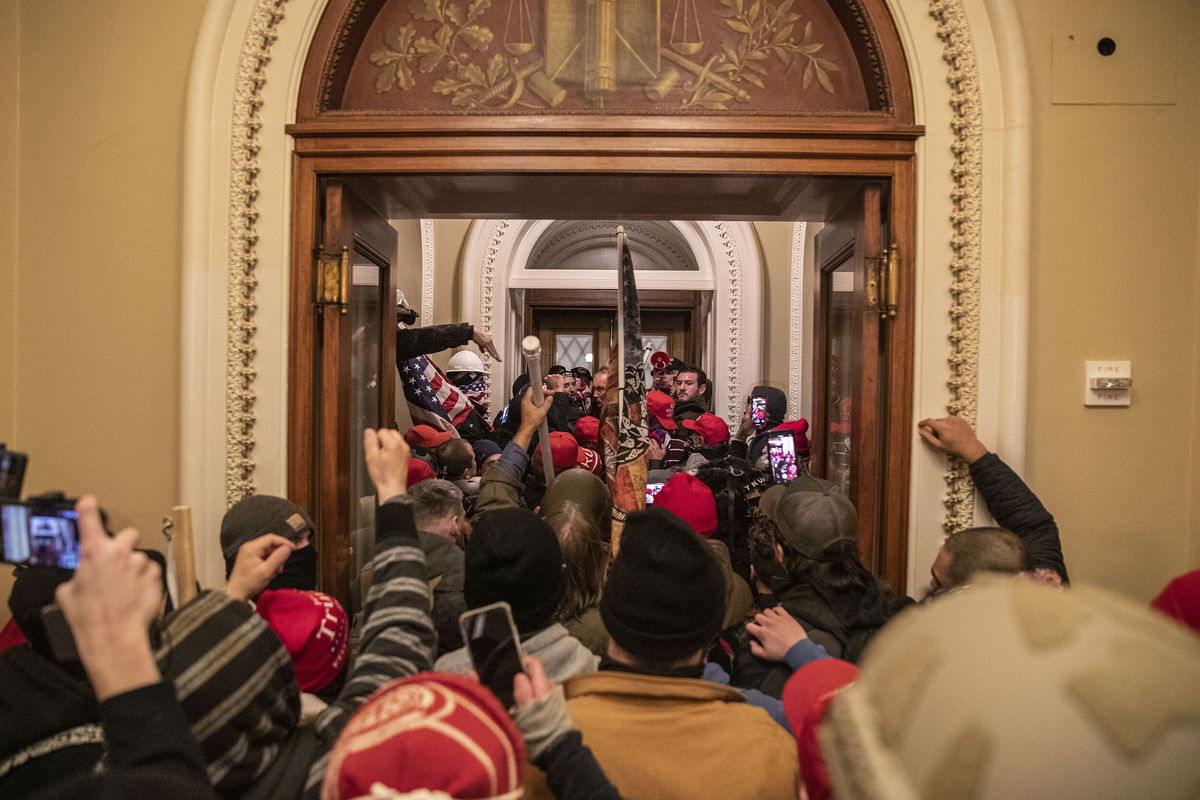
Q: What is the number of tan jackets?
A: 1